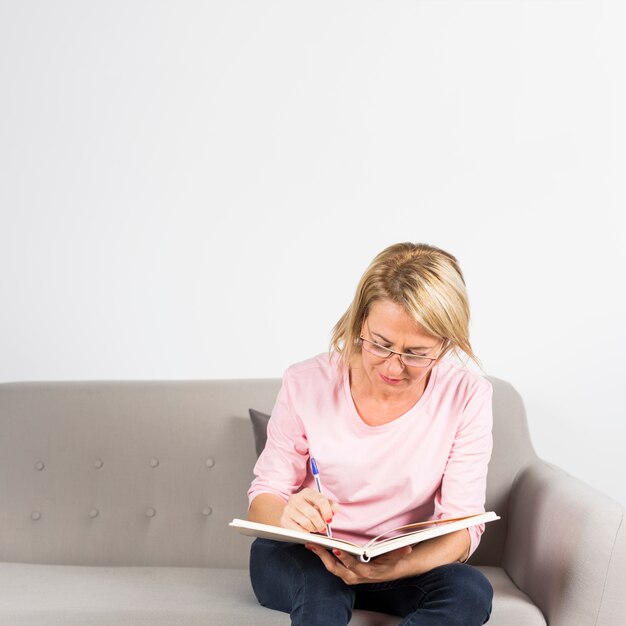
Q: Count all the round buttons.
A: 8